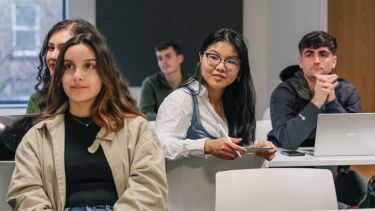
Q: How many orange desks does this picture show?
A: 0